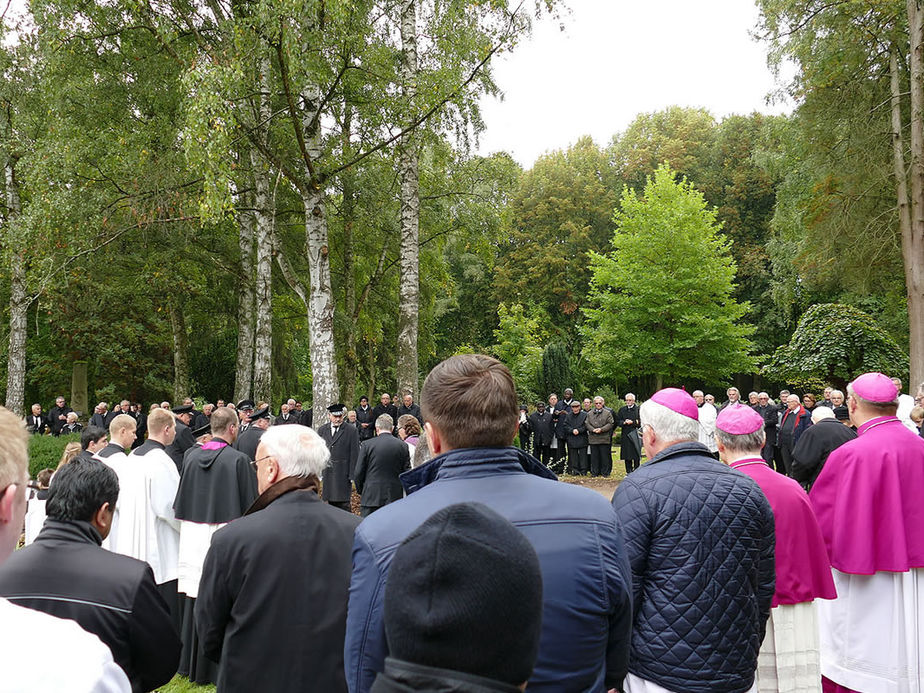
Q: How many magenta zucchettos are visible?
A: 3